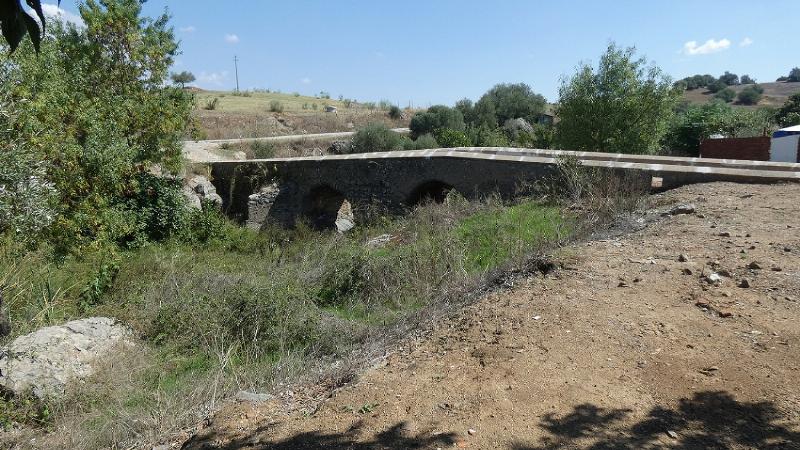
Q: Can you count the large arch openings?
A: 2